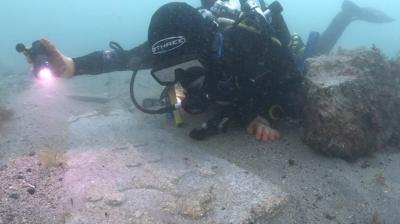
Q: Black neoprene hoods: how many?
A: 1